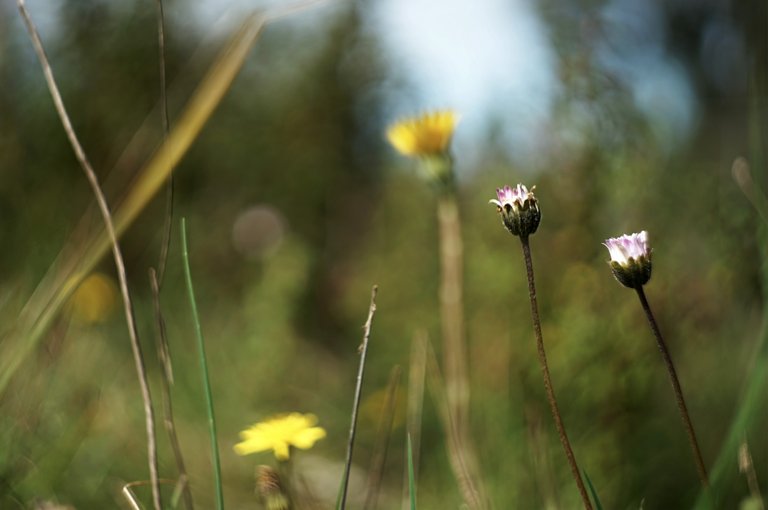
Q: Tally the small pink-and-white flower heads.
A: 2